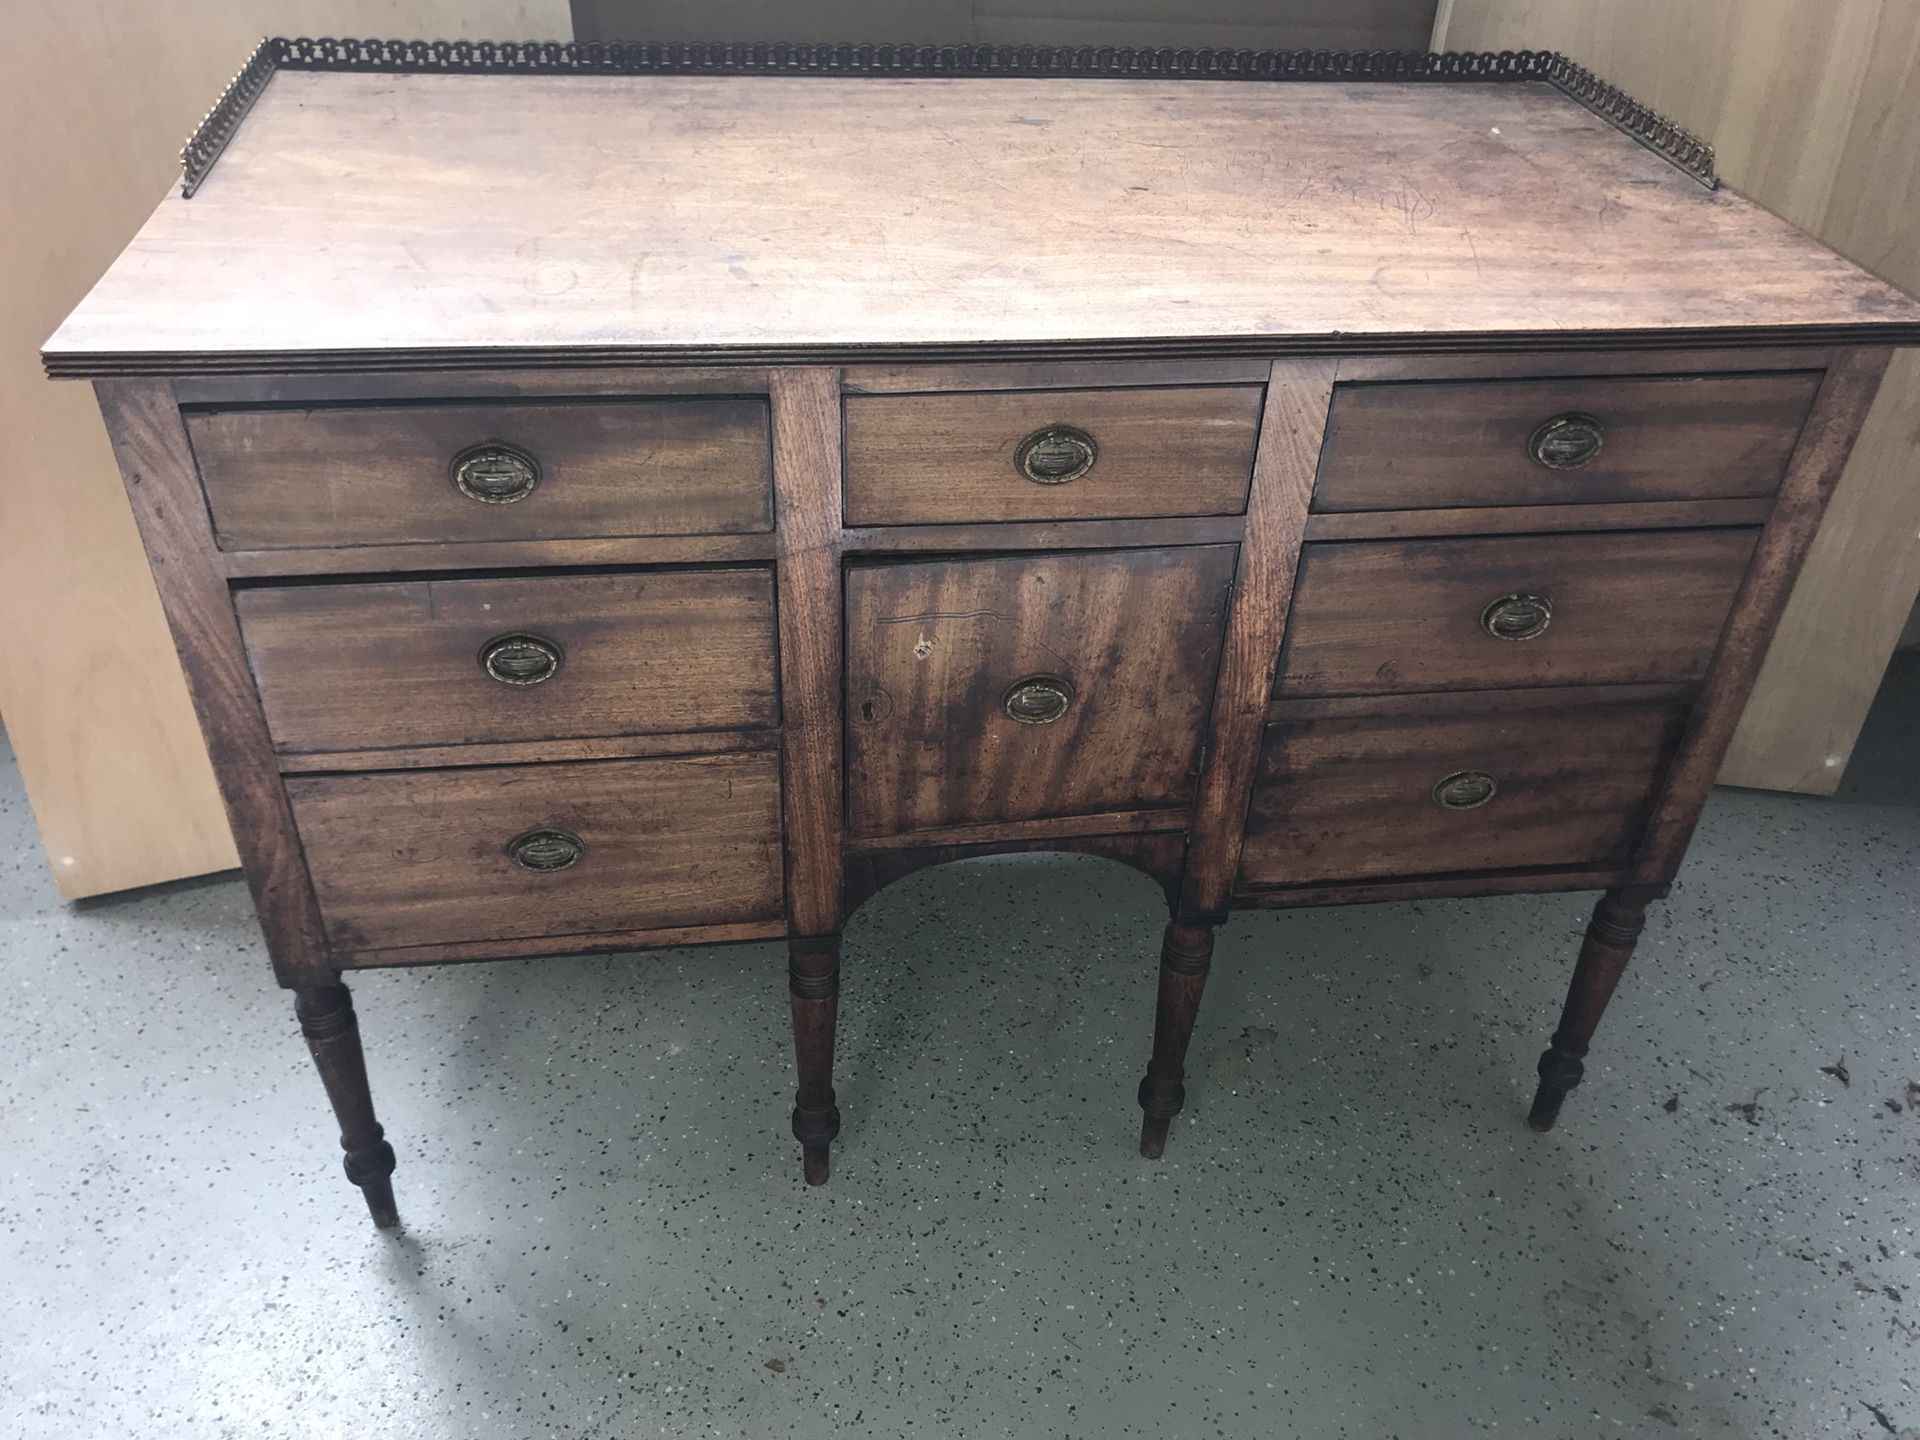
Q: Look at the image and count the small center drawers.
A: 1